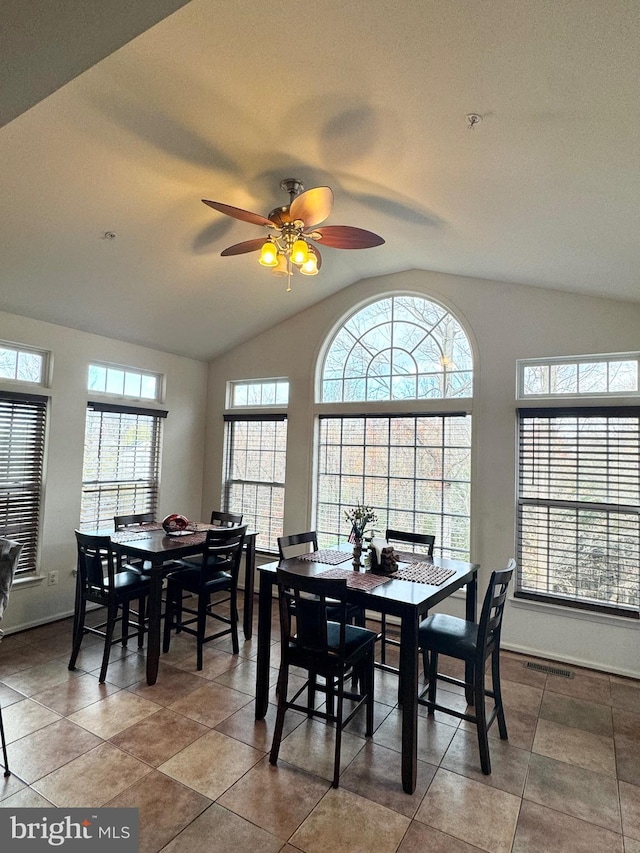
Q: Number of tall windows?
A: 5